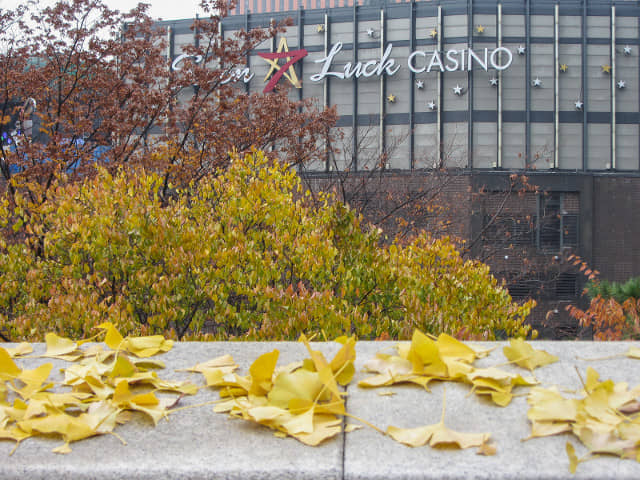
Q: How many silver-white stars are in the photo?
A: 10